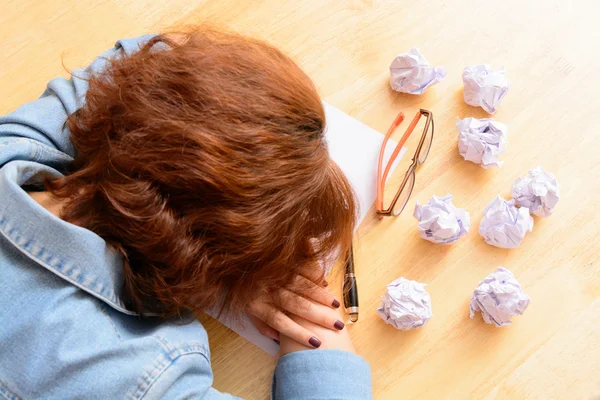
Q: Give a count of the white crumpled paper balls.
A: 8